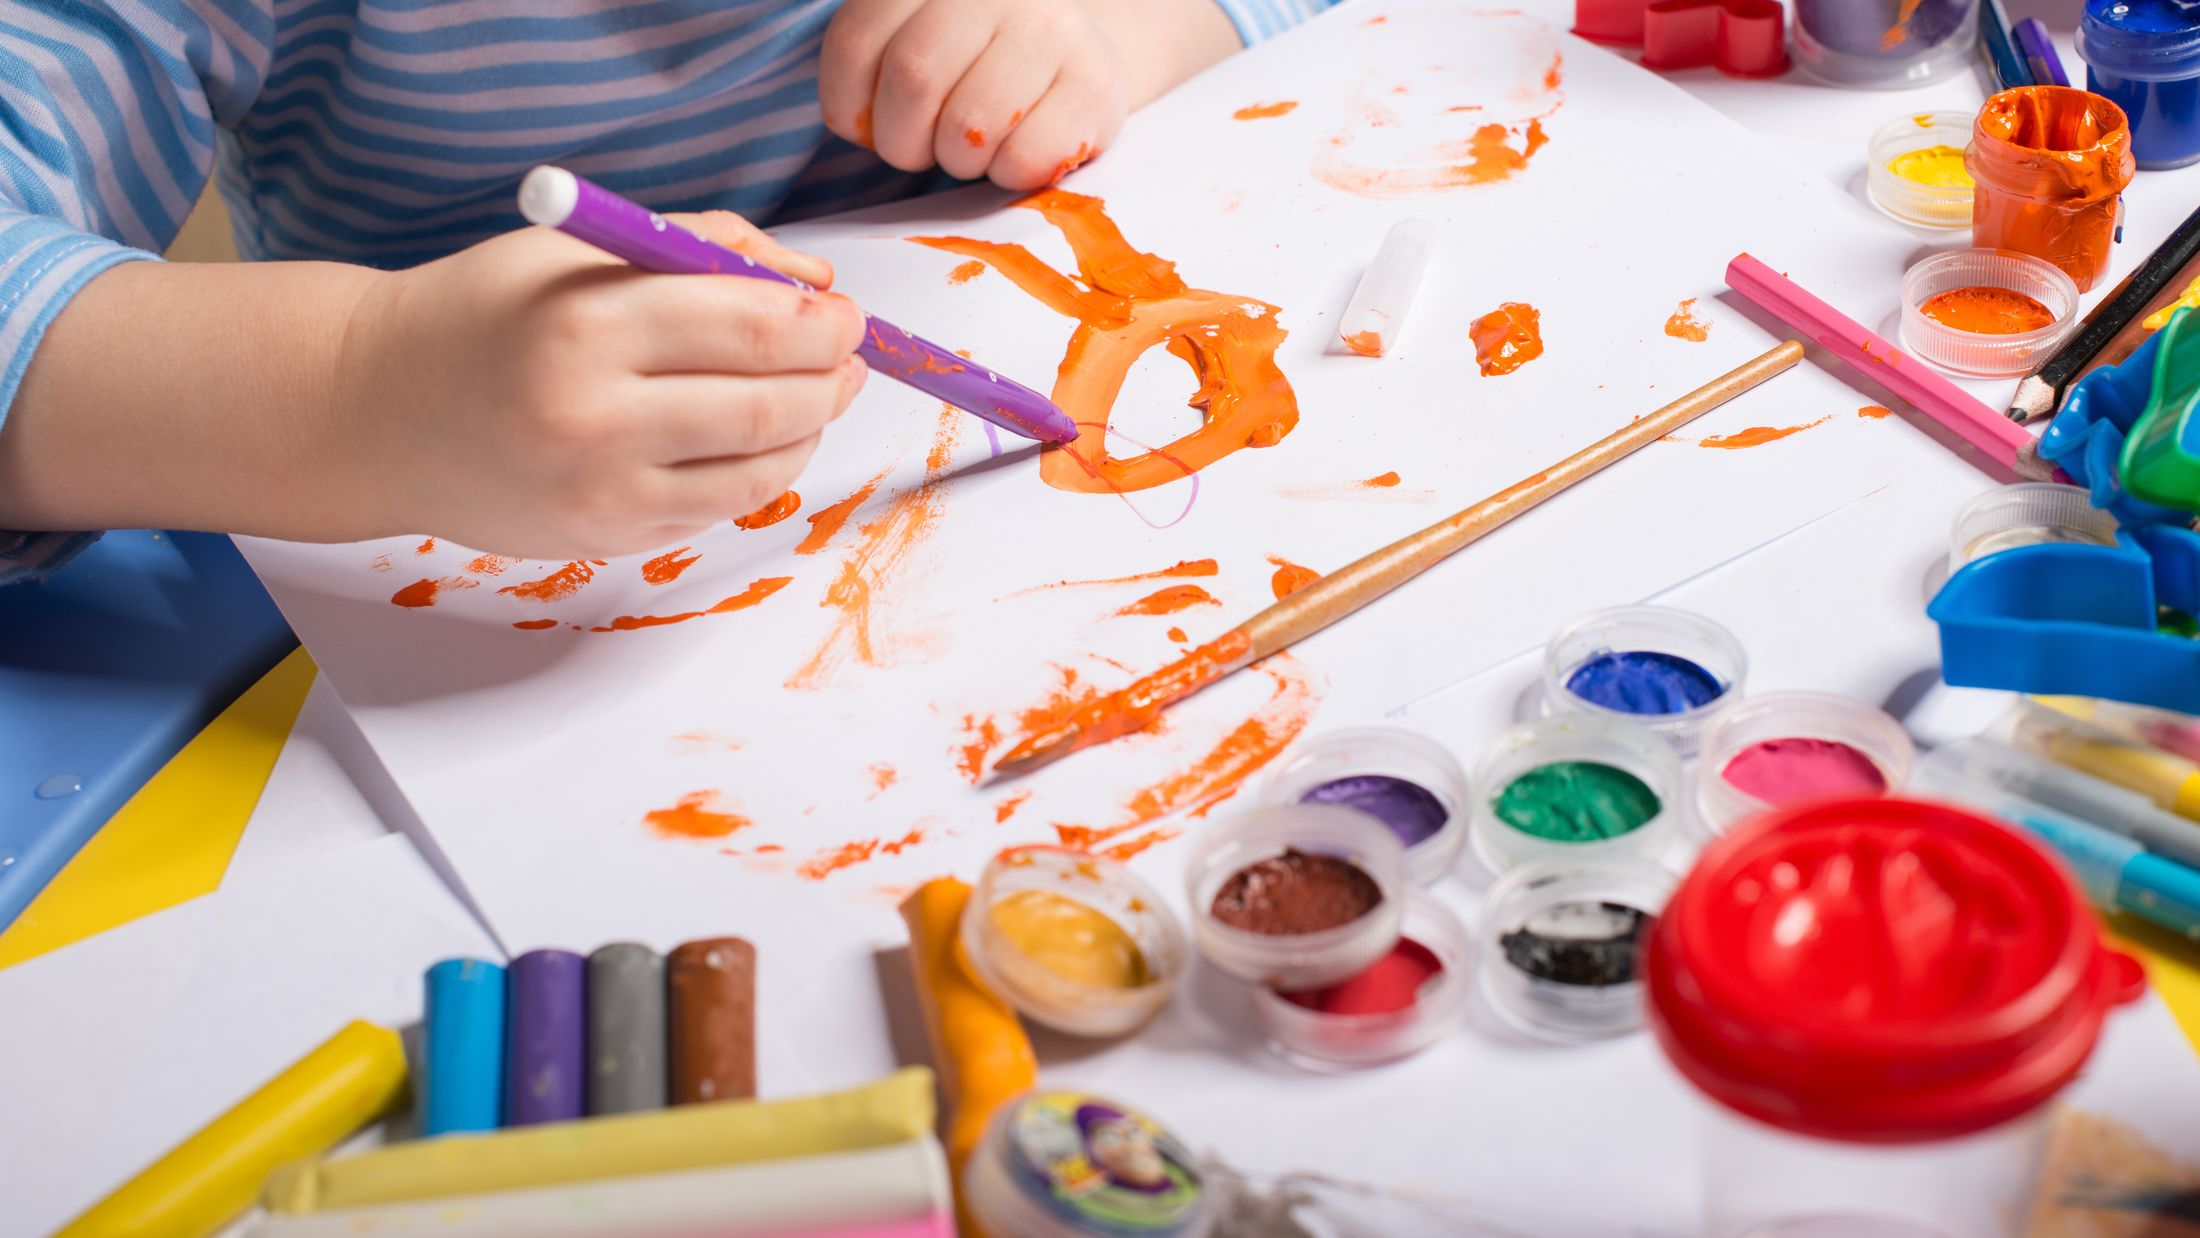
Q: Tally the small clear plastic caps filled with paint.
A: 11